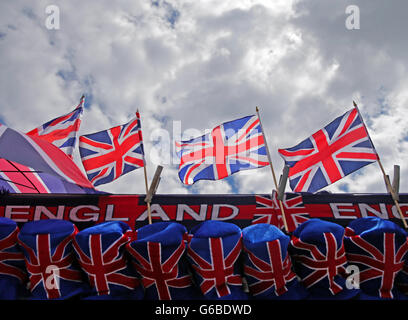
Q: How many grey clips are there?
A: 3